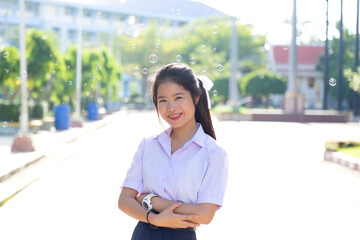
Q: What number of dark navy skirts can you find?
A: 1